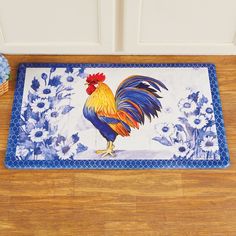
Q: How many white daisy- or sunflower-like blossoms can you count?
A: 12